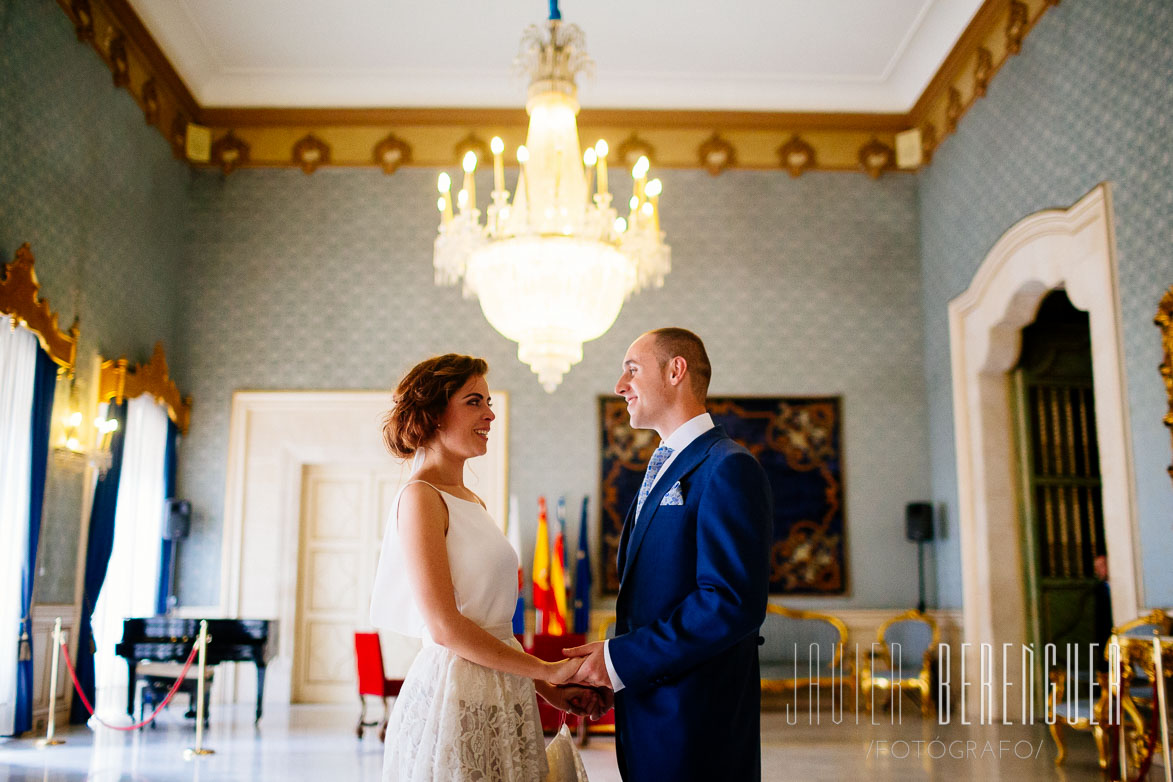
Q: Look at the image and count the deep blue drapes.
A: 3